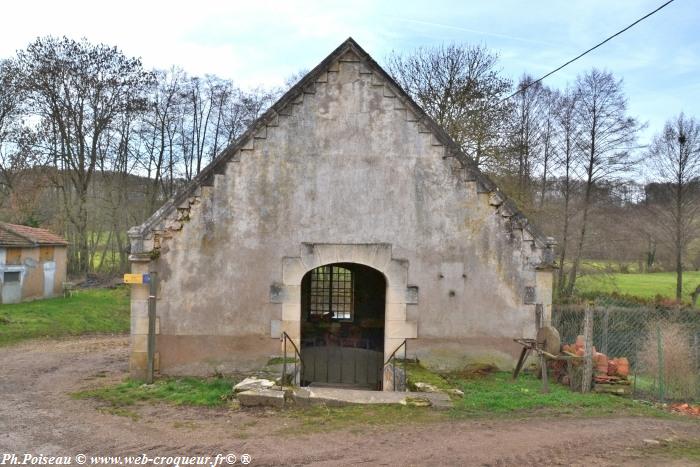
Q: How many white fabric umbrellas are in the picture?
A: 0